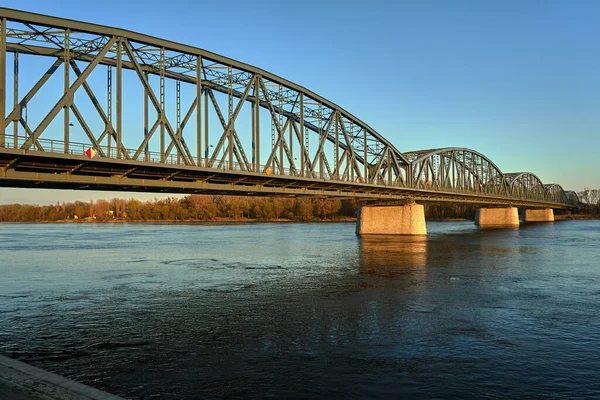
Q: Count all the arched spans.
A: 5